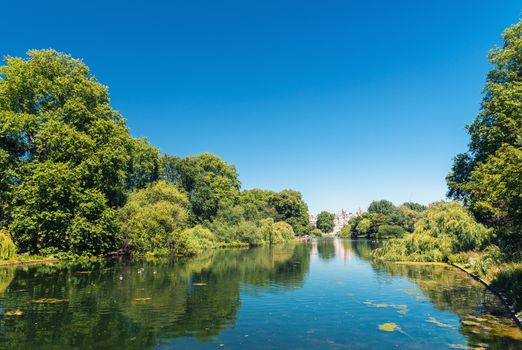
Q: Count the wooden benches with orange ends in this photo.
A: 0